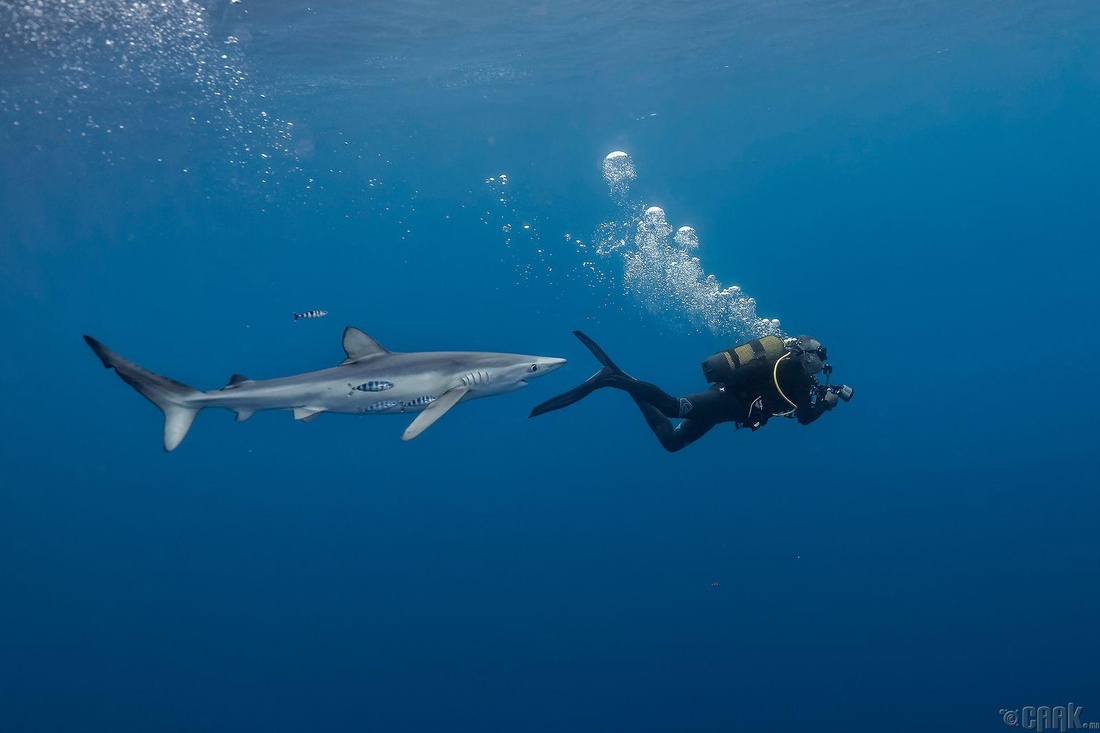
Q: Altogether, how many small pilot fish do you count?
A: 4